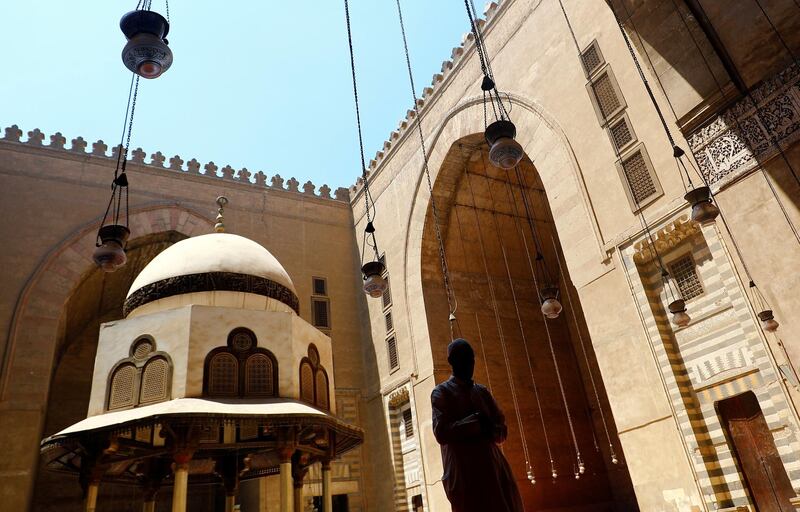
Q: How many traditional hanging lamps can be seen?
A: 8